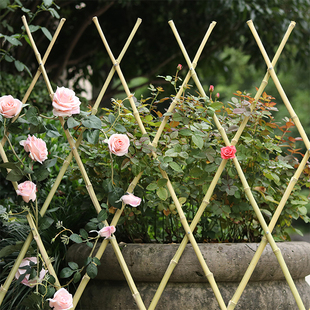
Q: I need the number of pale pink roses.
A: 9